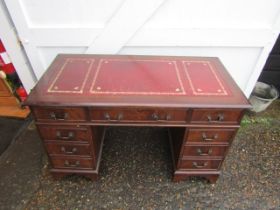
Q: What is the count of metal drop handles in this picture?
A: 10